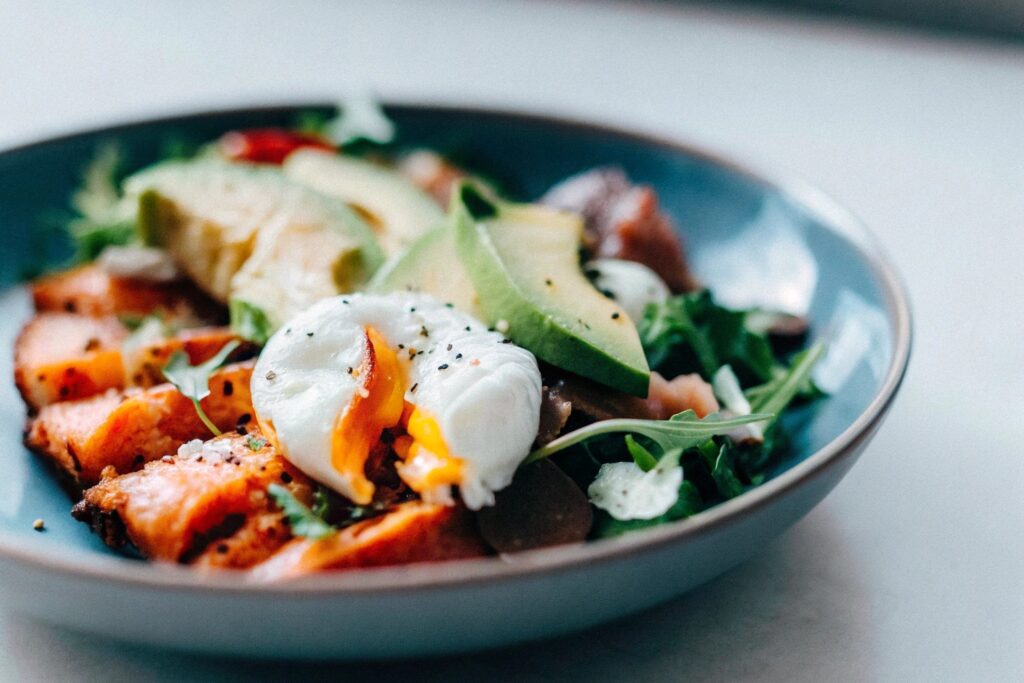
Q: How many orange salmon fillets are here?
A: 5